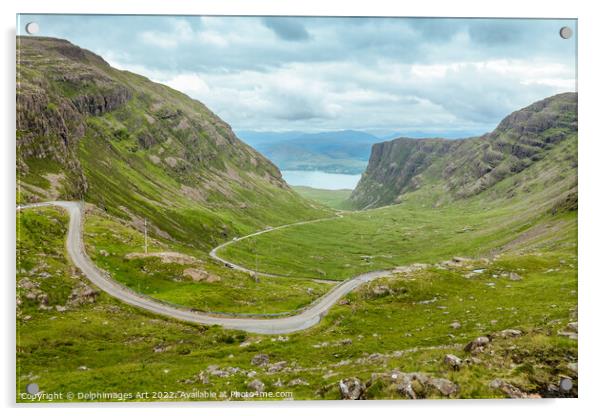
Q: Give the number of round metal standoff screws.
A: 4